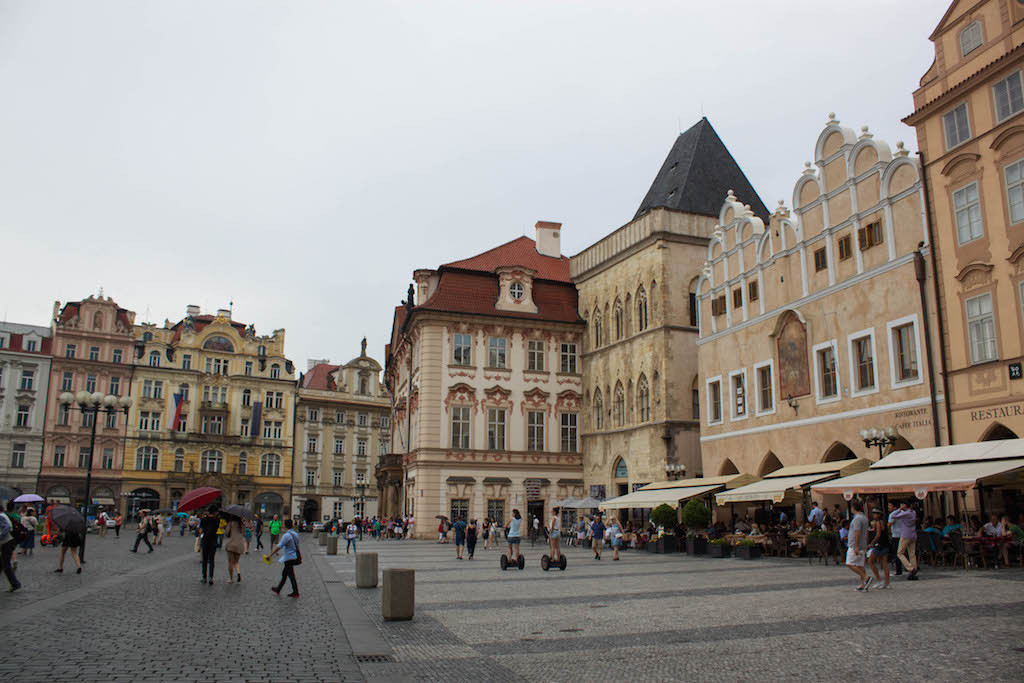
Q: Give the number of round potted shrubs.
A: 2